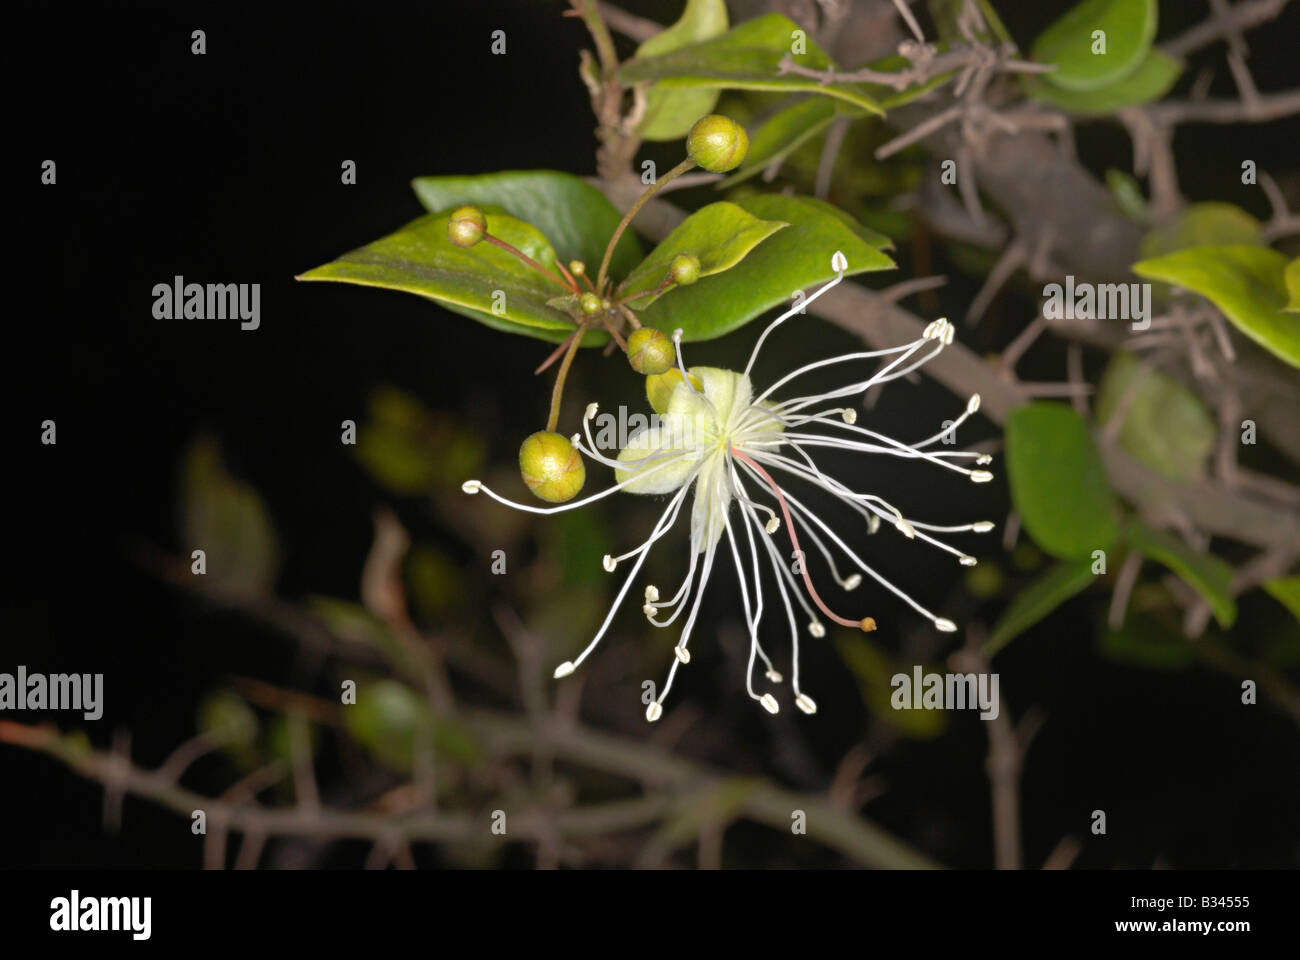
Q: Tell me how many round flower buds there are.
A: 7